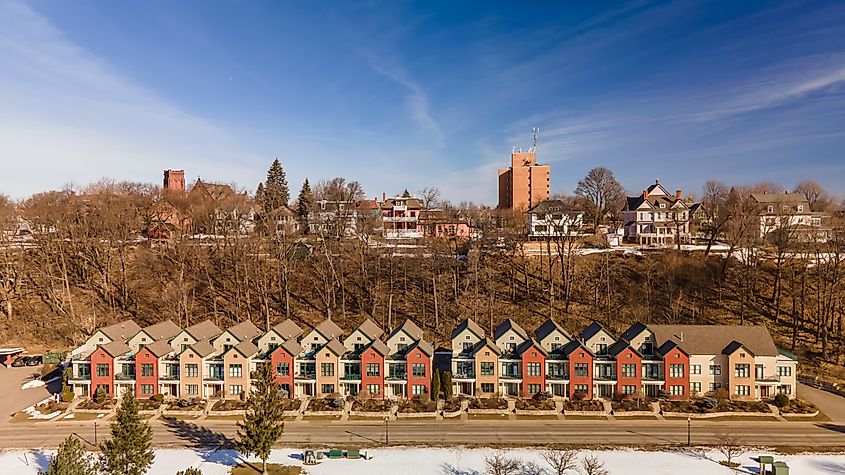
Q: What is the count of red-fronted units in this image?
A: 9